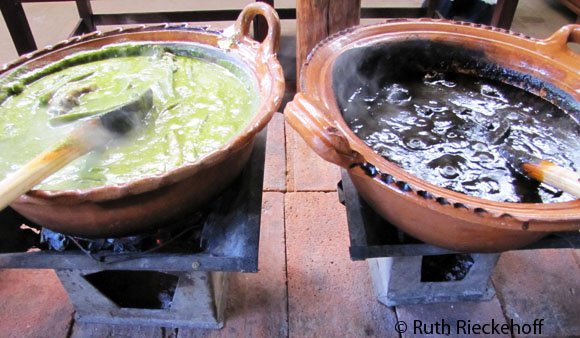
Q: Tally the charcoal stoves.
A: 2